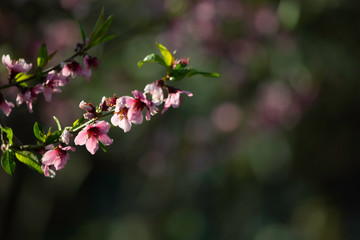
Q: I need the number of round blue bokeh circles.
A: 0